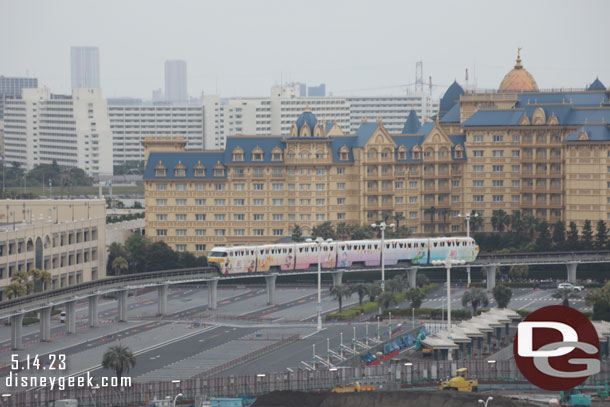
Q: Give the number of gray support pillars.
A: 12